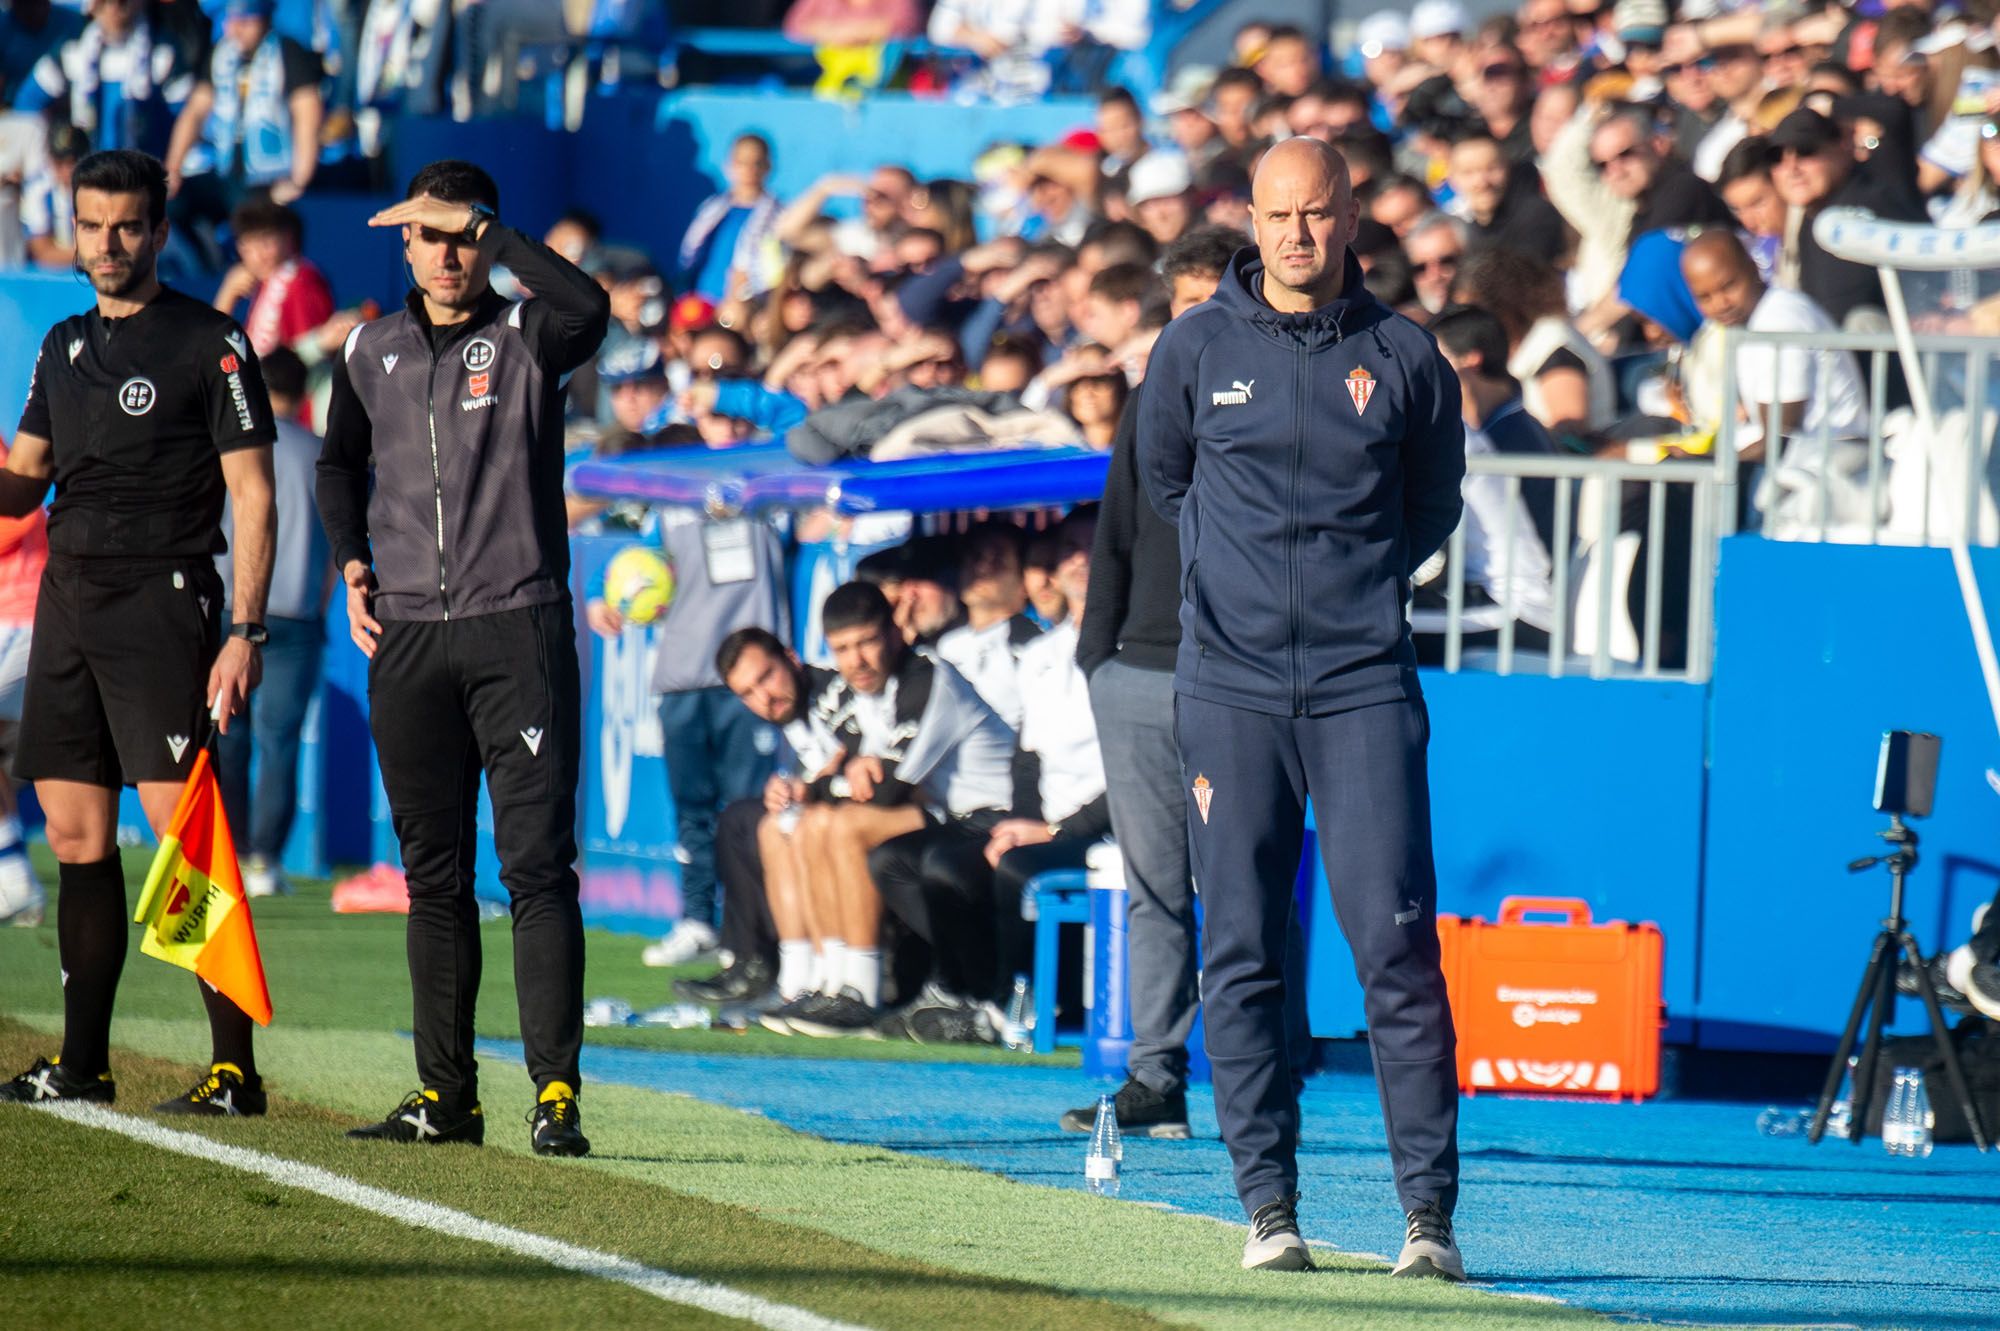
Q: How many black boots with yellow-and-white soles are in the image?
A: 4